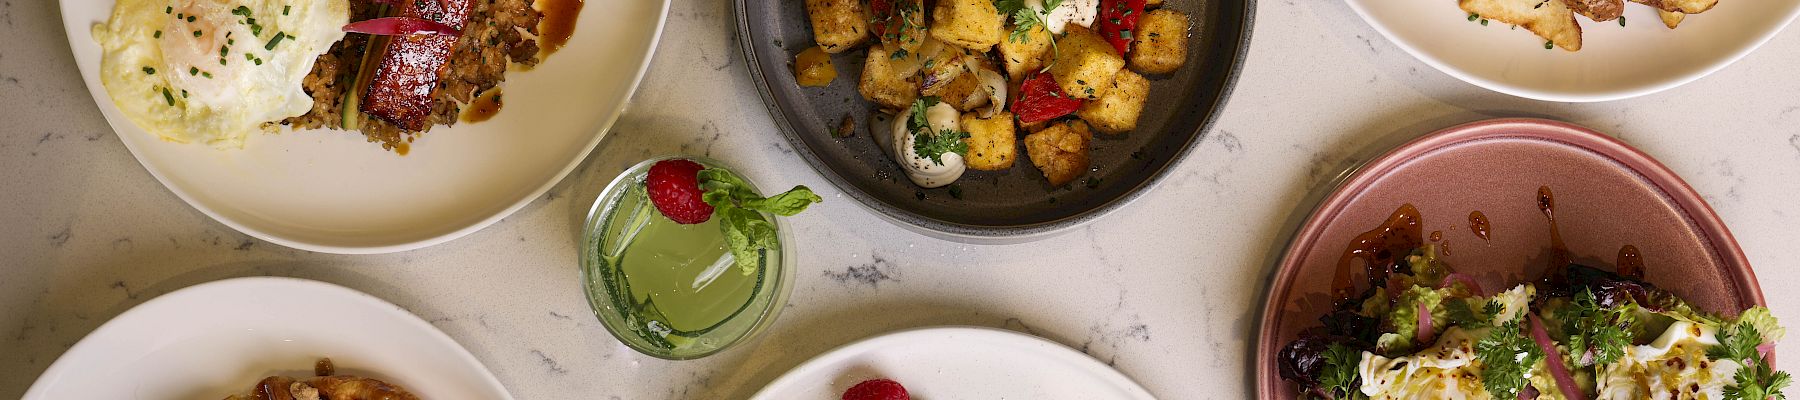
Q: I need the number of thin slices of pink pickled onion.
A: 4